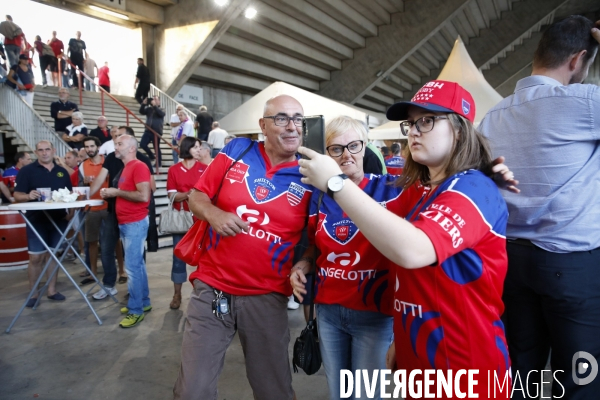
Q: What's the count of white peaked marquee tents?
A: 2